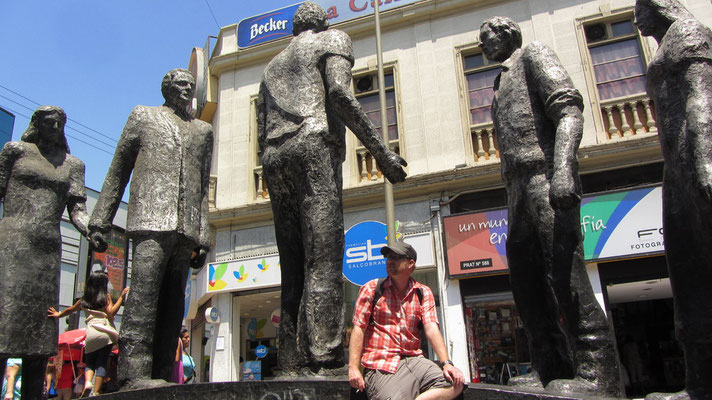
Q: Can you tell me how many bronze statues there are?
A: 5